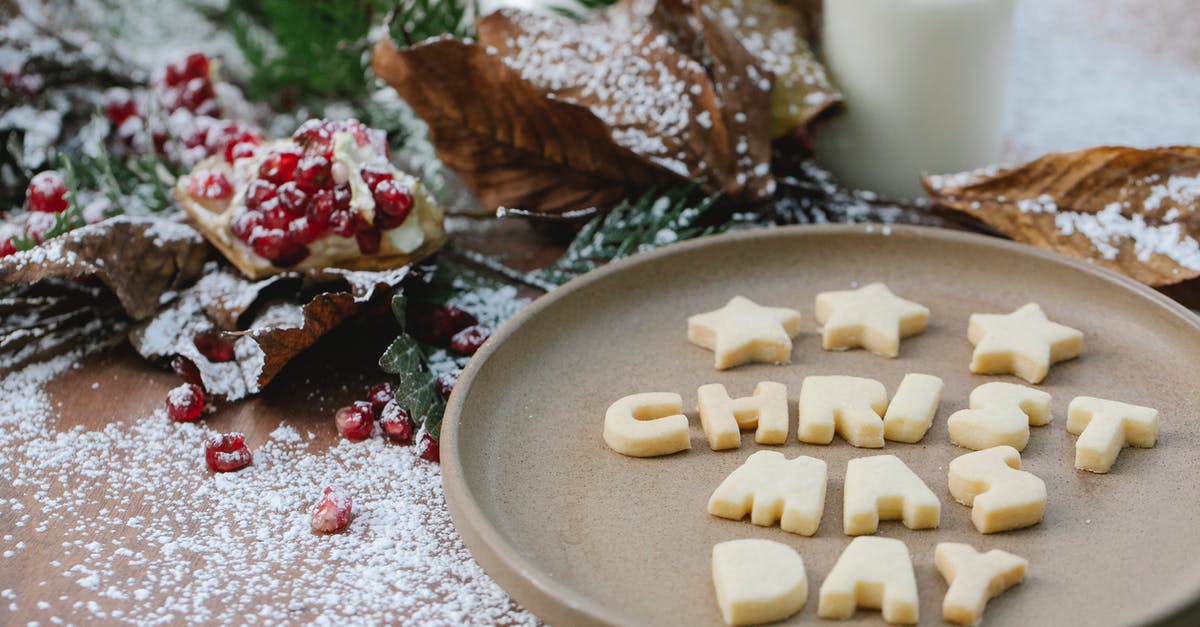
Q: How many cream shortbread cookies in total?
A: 15